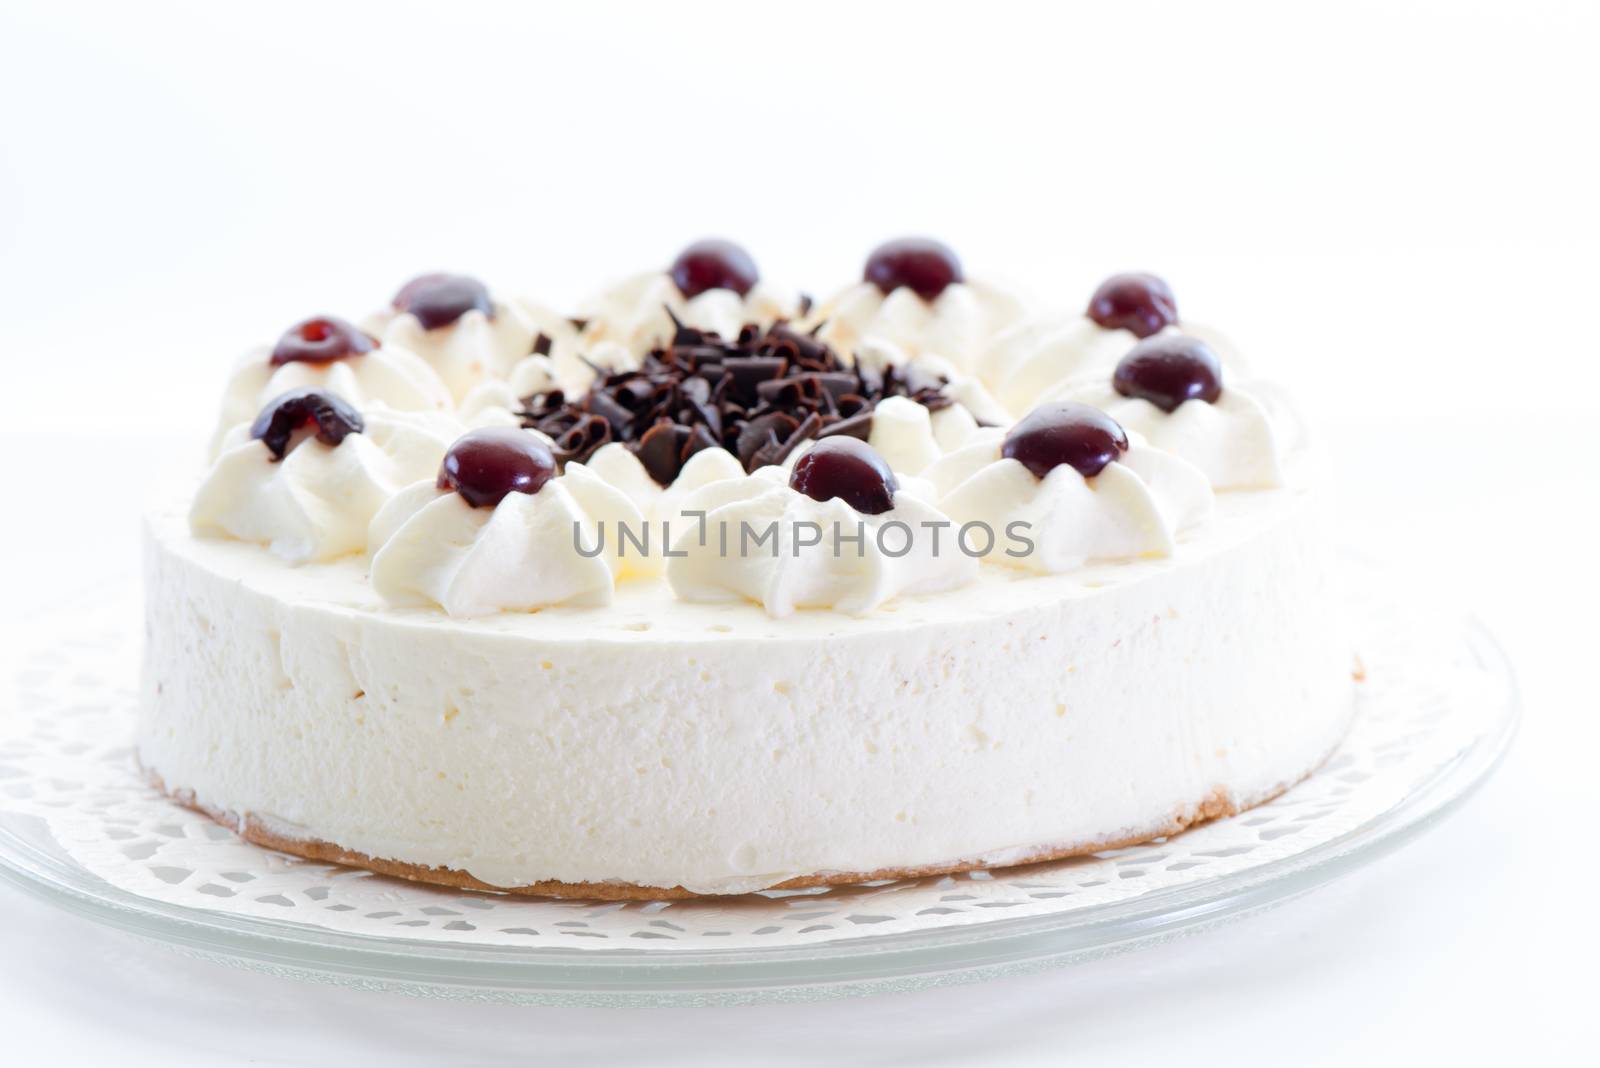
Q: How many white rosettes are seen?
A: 10